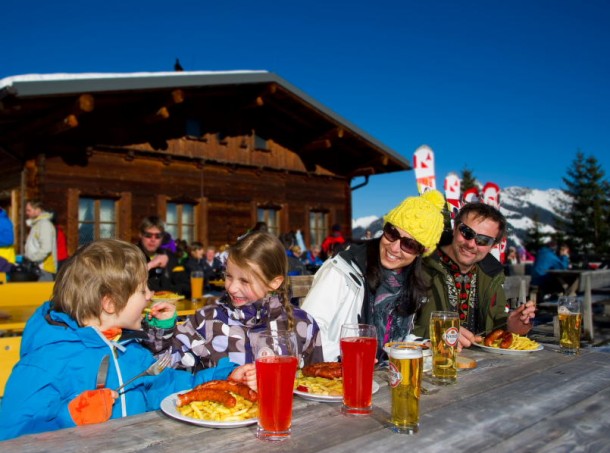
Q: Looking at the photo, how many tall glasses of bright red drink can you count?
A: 2